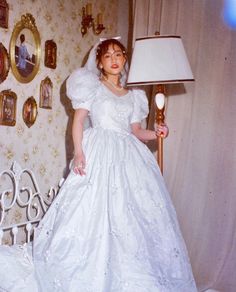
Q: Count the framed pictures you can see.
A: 7